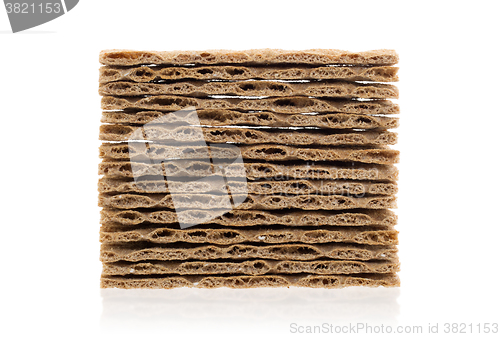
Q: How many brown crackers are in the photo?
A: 15